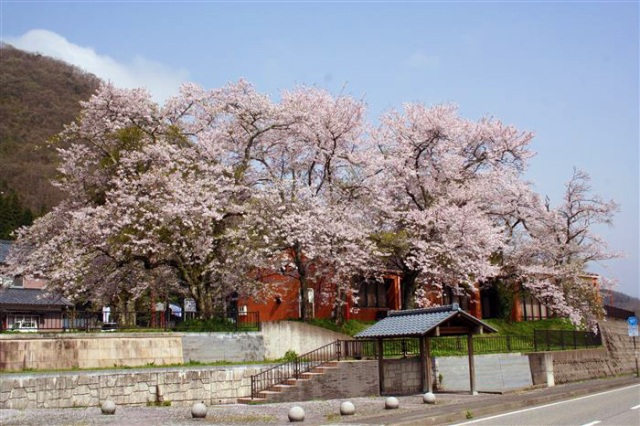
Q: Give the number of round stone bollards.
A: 6